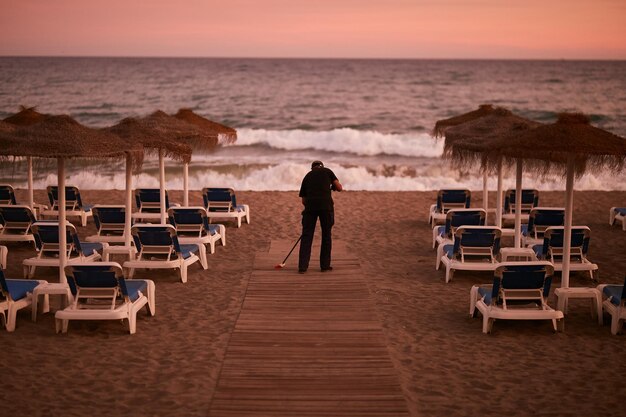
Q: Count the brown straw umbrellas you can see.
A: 9